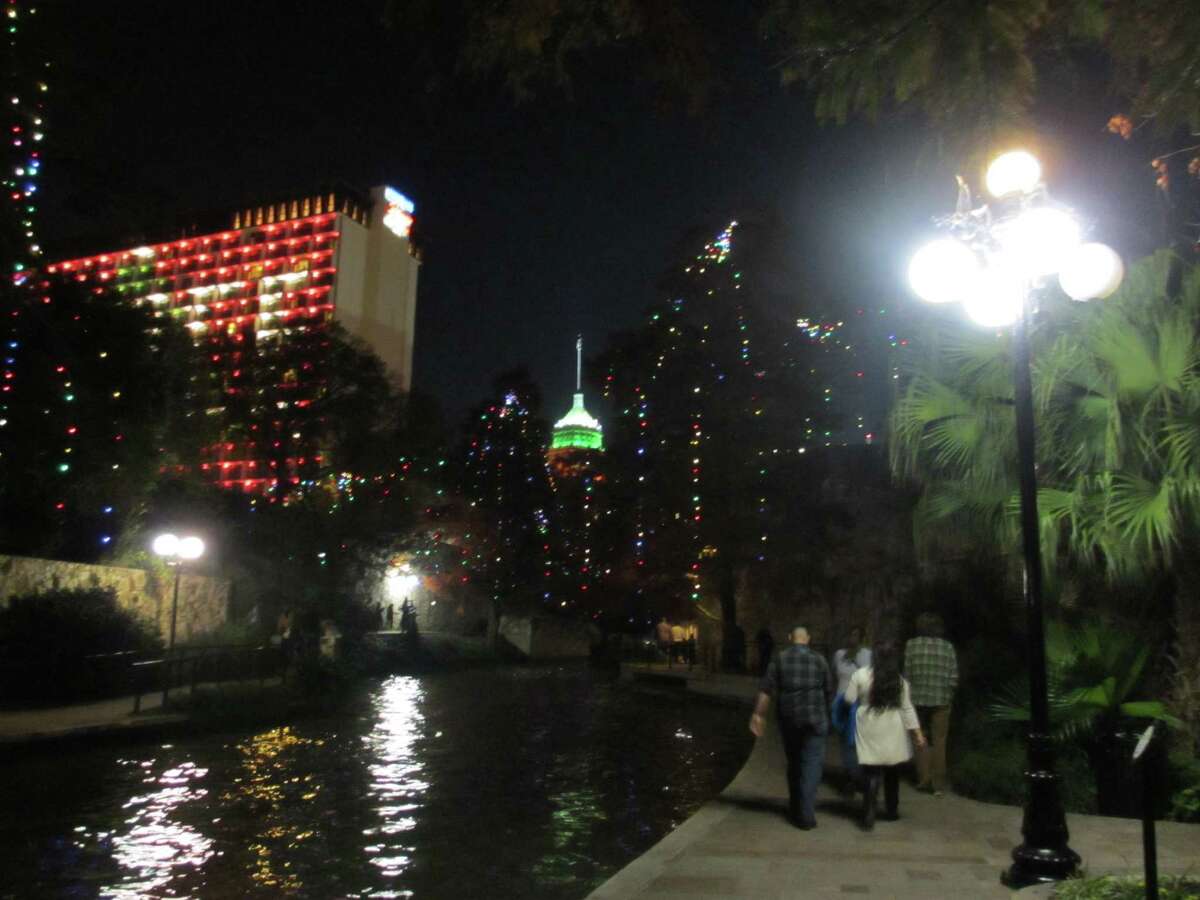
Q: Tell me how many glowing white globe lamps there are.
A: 7